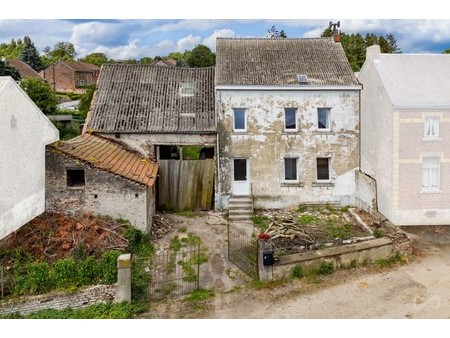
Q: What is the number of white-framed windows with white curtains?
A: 2